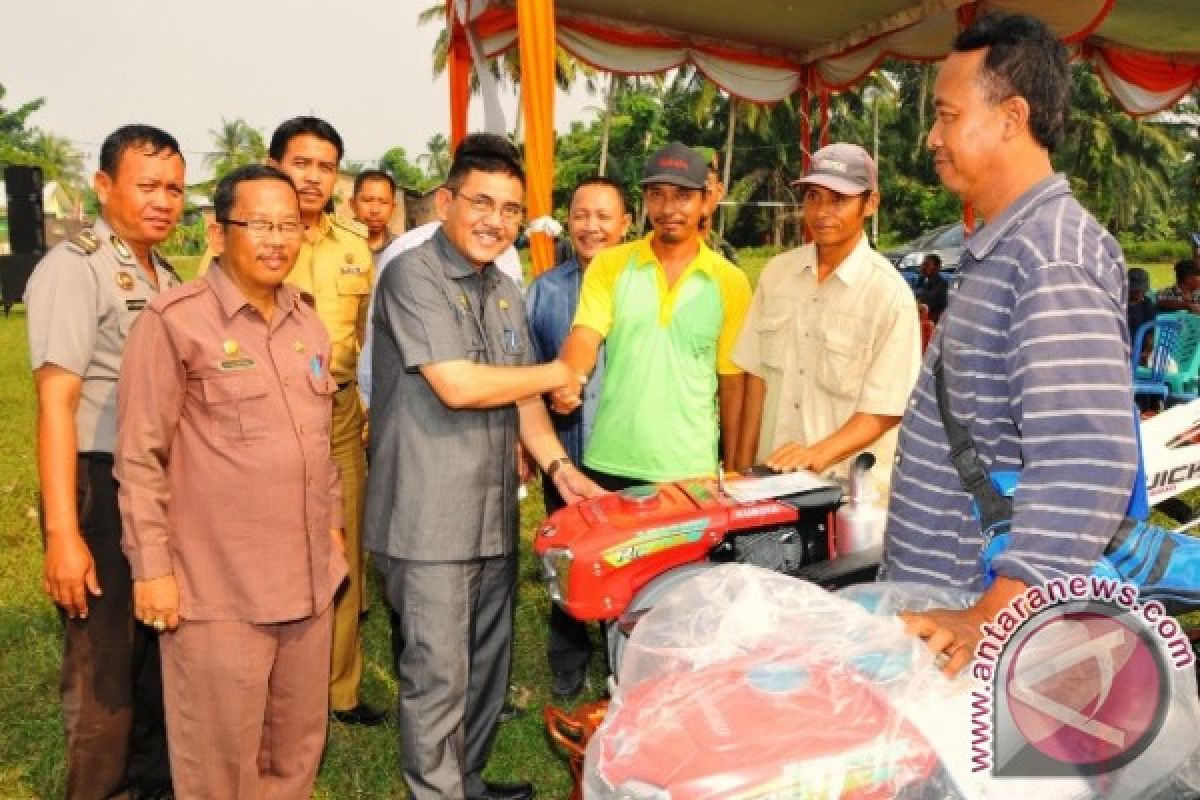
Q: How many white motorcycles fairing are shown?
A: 1